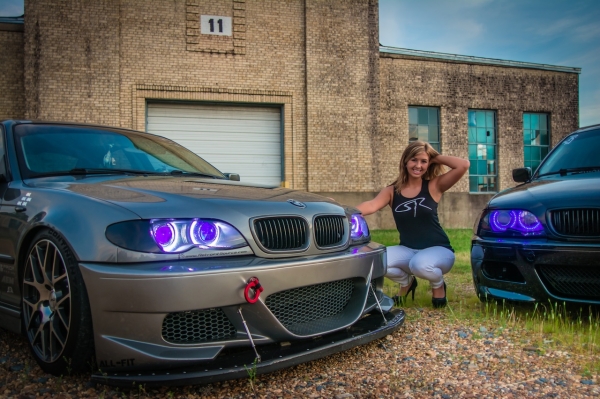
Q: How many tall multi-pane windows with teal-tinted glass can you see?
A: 3